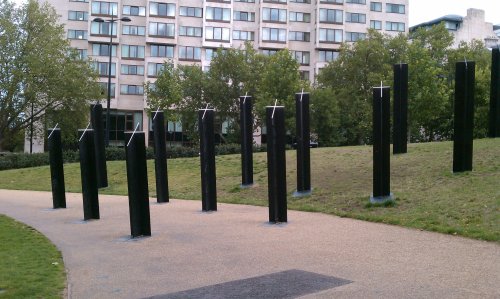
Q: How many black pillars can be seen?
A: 13